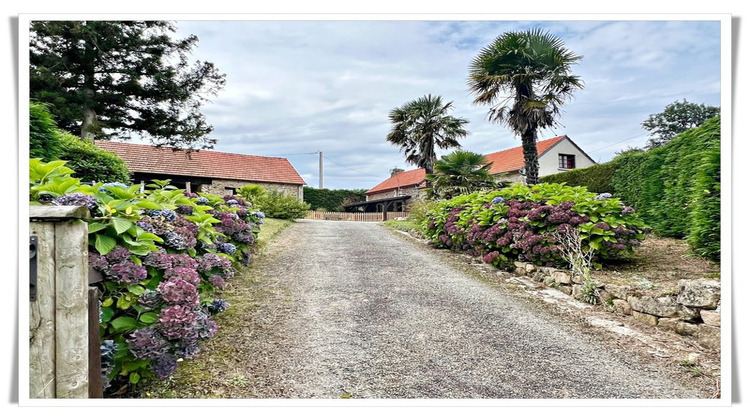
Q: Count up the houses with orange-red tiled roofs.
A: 2